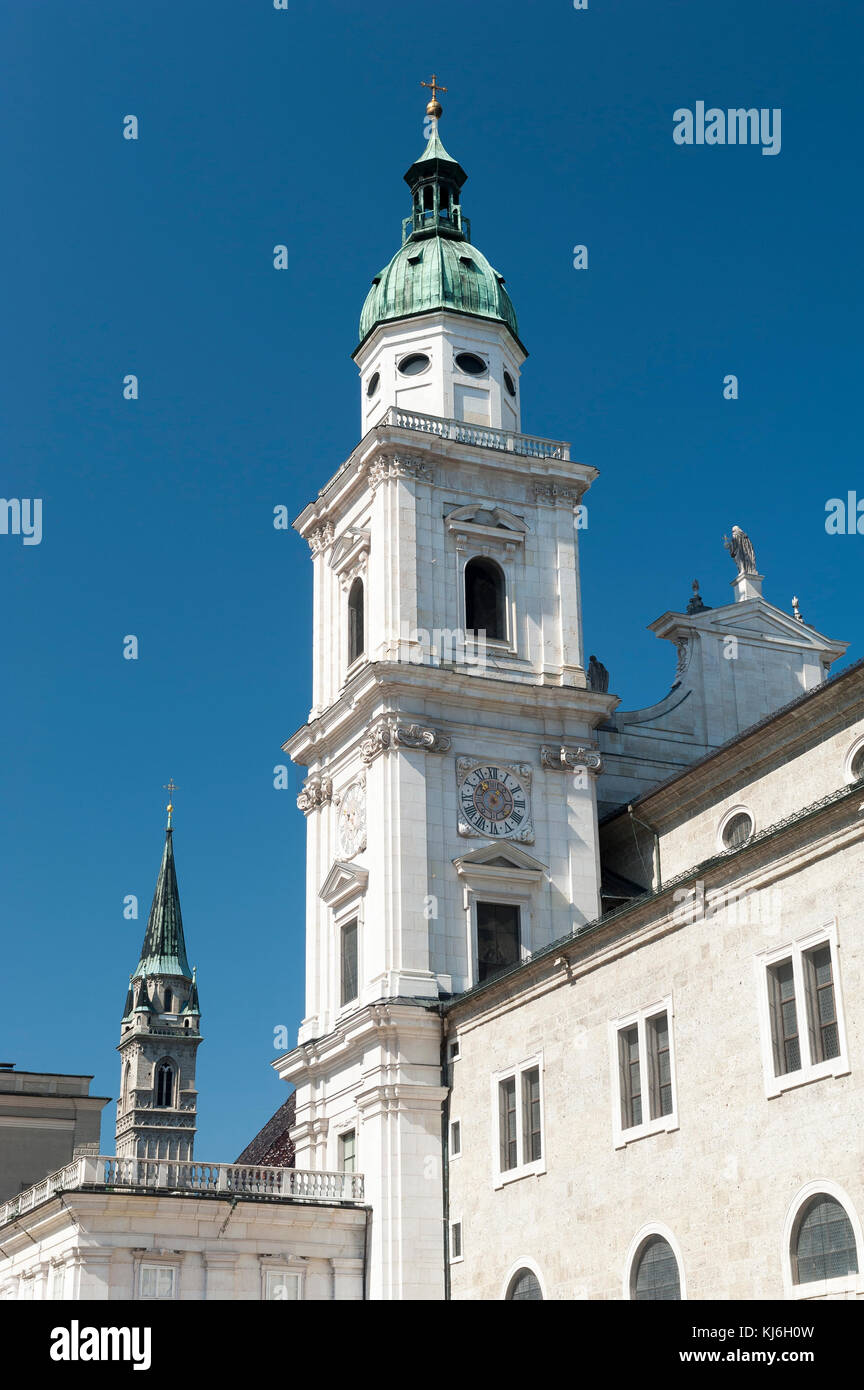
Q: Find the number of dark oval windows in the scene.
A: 4